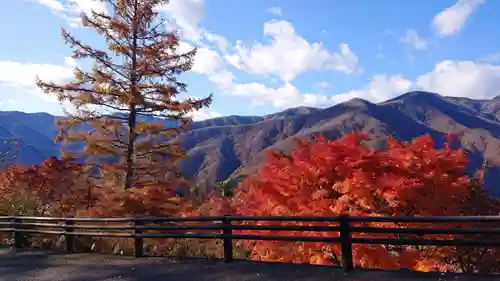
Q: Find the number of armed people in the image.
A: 0